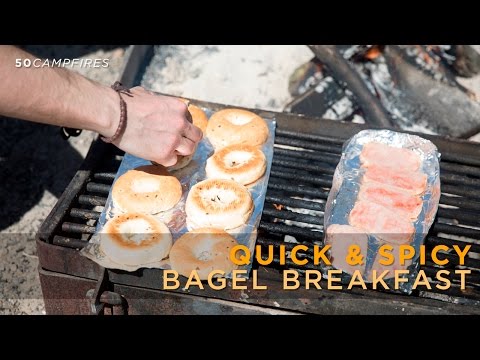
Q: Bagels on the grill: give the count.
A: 8